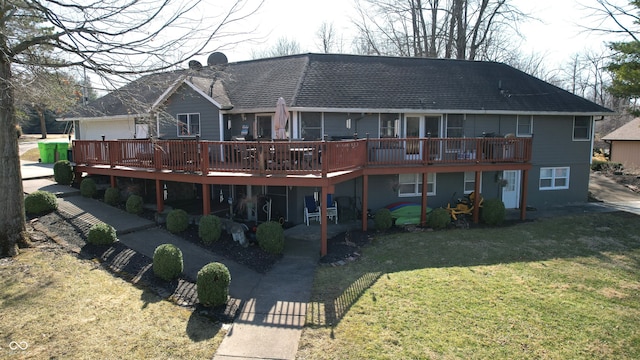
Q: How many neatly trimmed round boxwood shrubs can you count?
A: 14